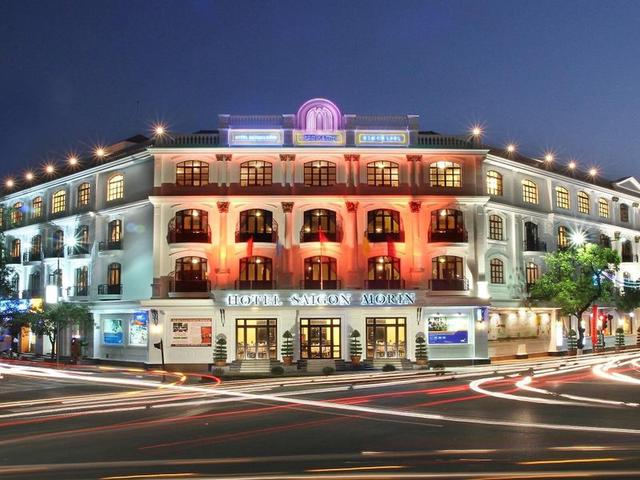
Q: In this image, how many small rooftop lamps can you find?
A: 11